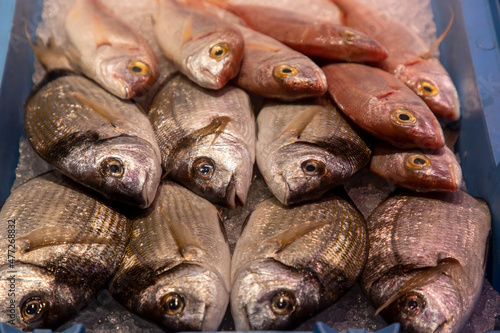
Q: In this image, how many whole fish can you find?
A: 14